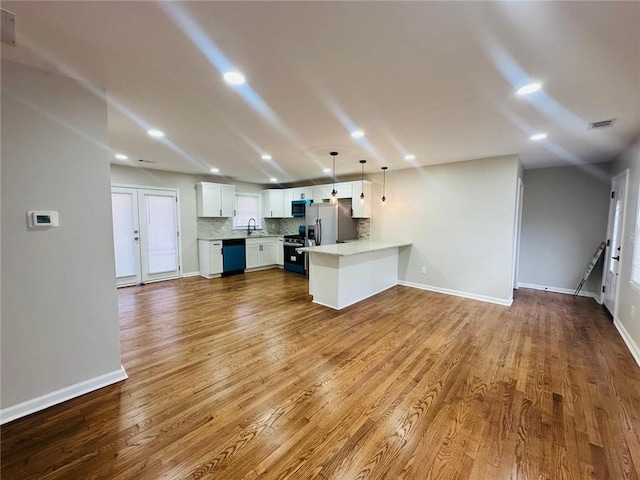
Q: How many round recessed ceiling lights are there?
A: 11